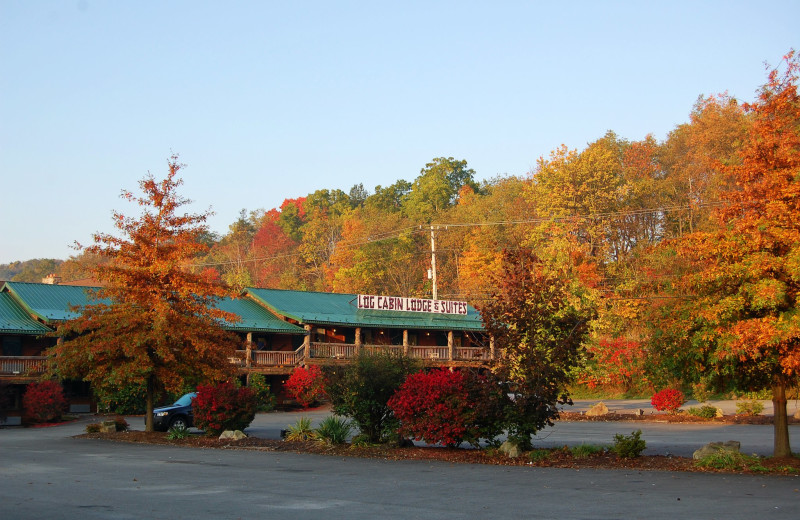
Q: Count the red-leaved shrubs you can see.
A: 5